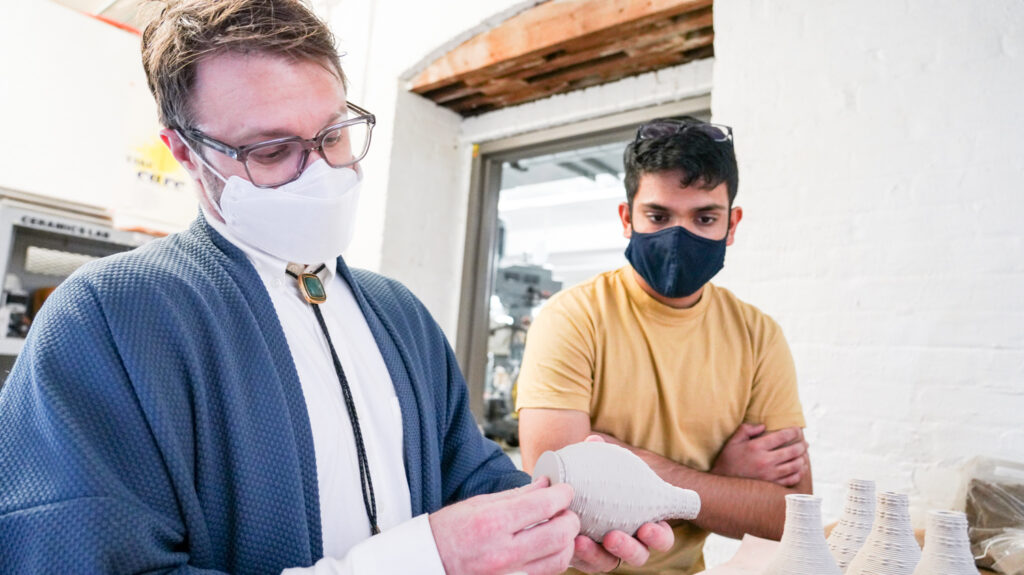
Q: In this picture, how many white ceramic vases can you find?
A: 5